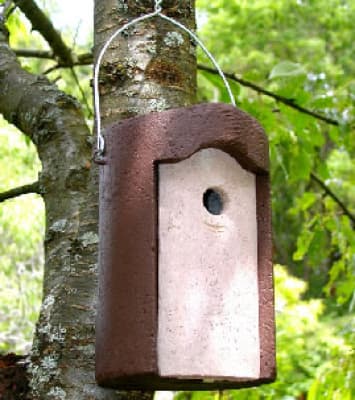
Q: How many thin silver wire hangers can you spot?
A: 1